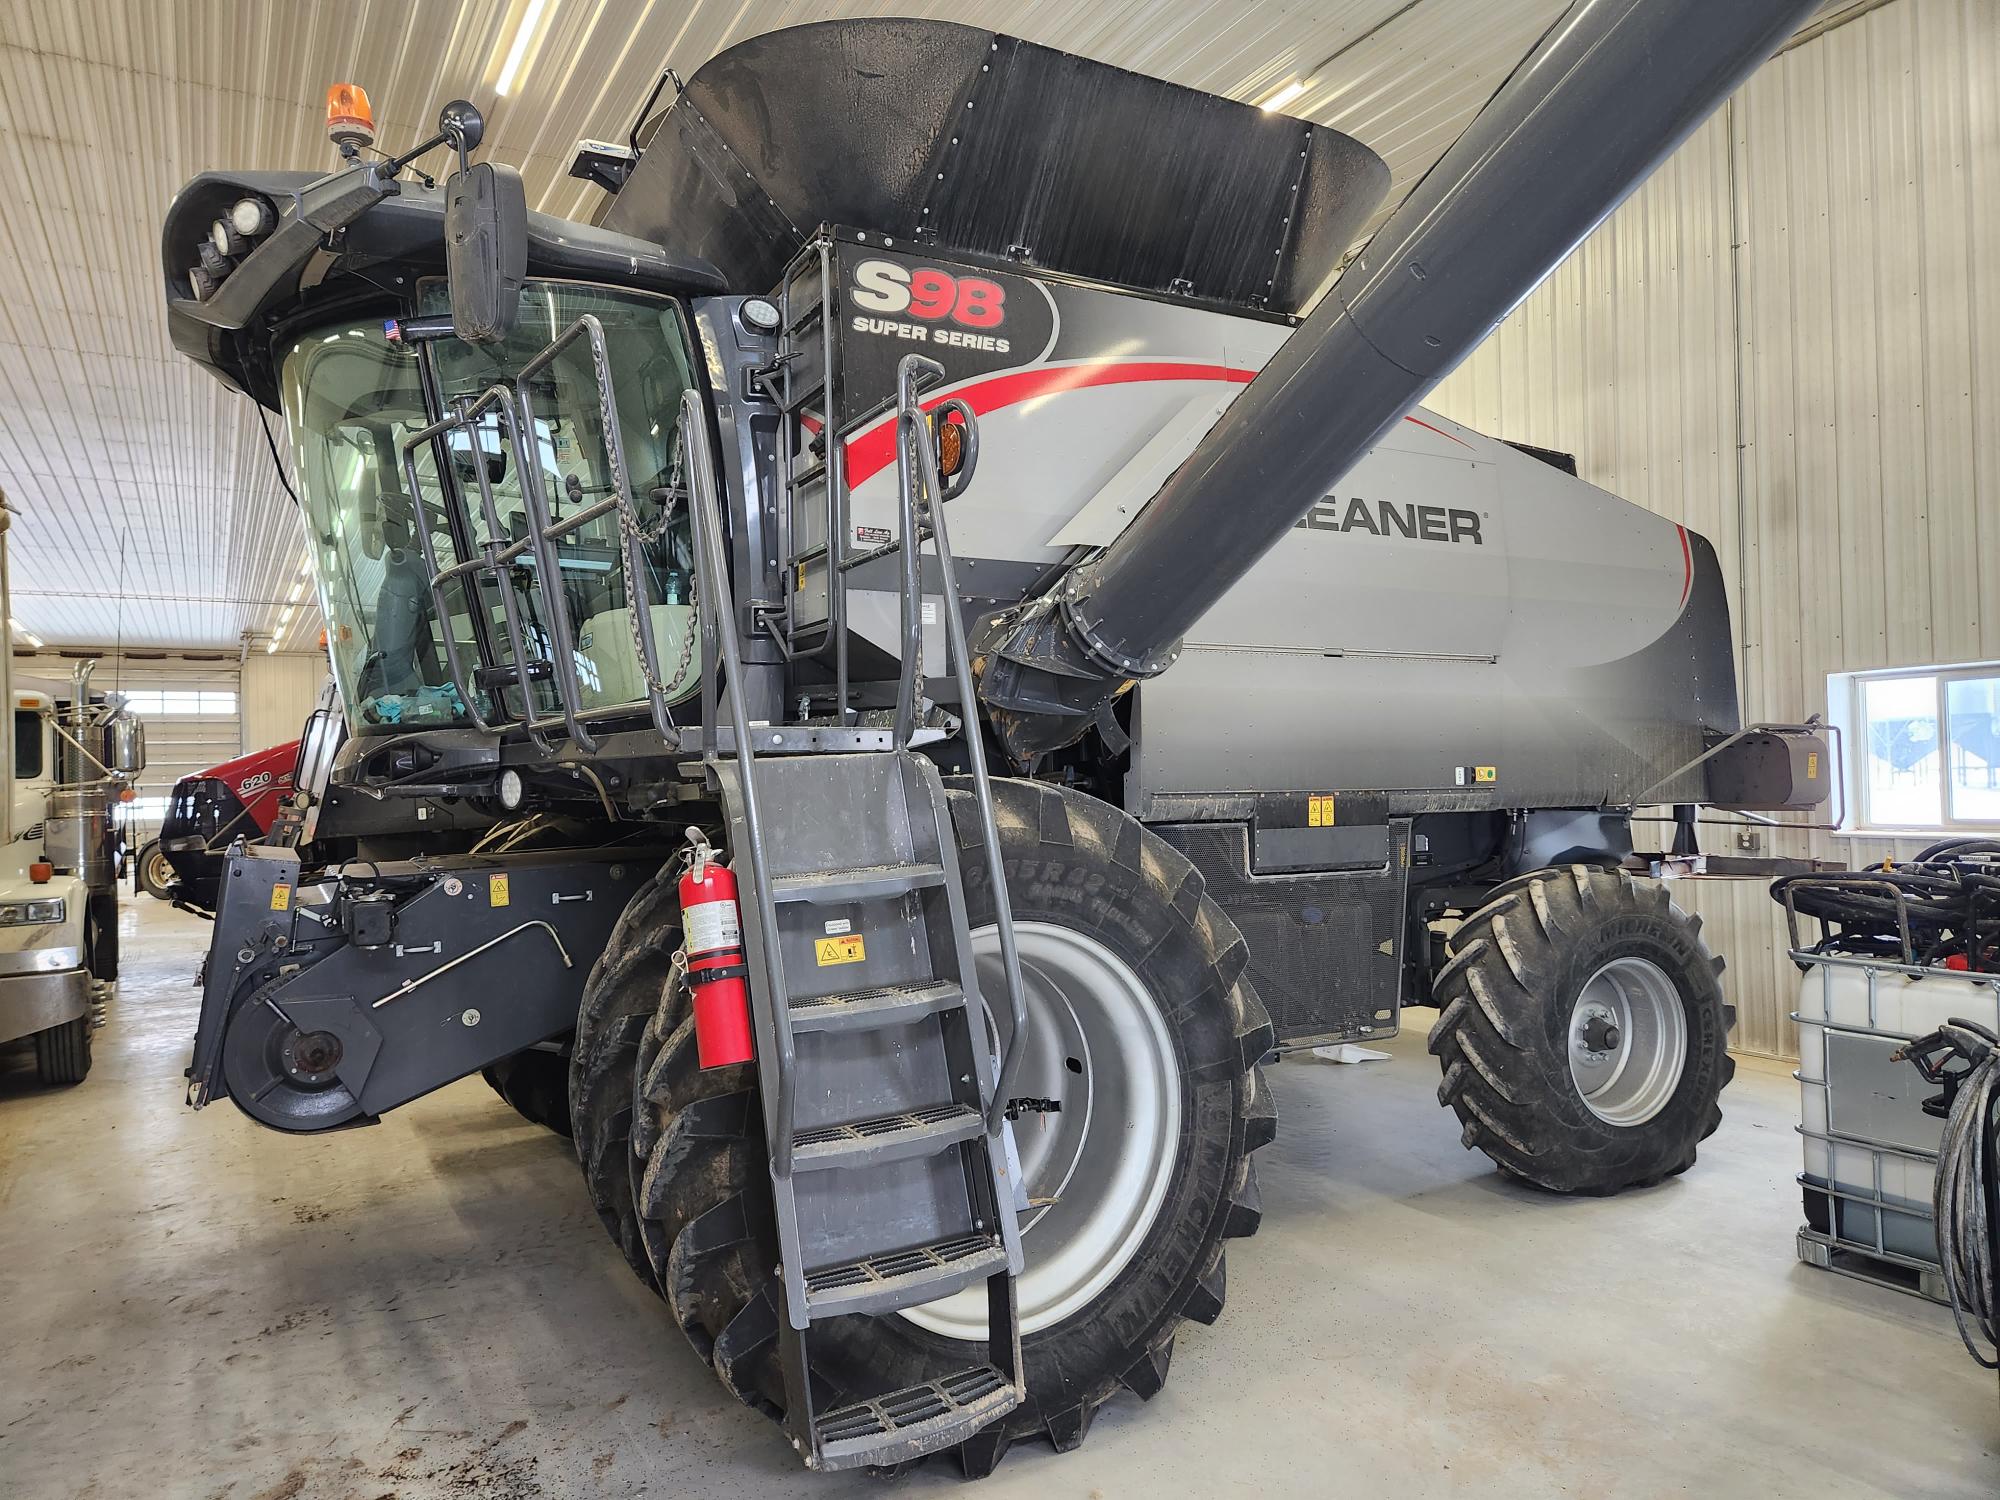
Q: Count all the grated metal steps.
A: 5